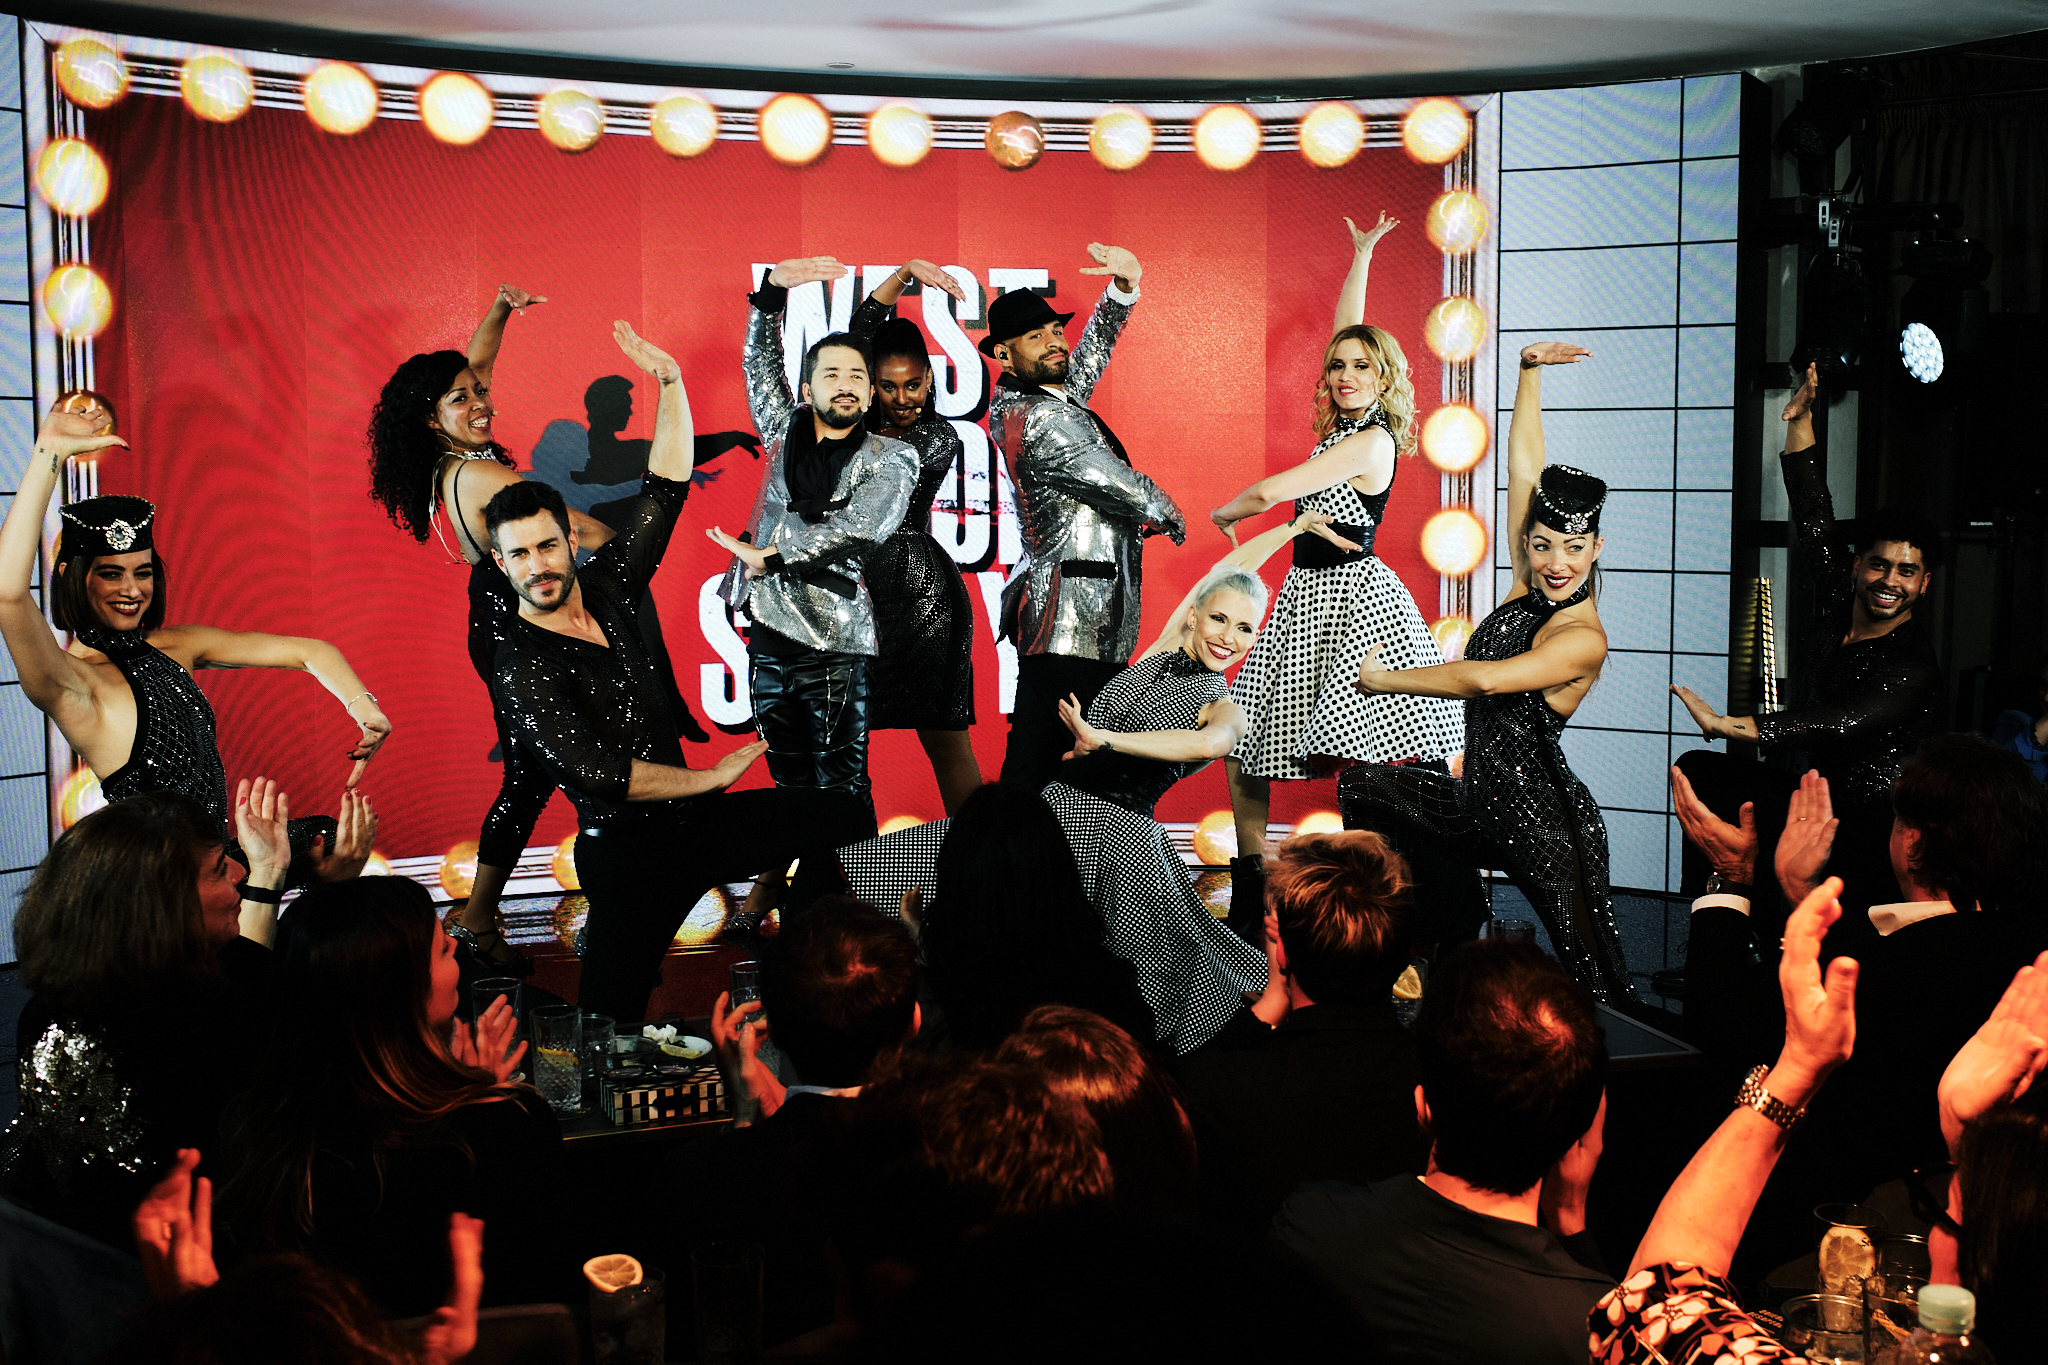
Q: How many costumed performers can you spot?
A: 10